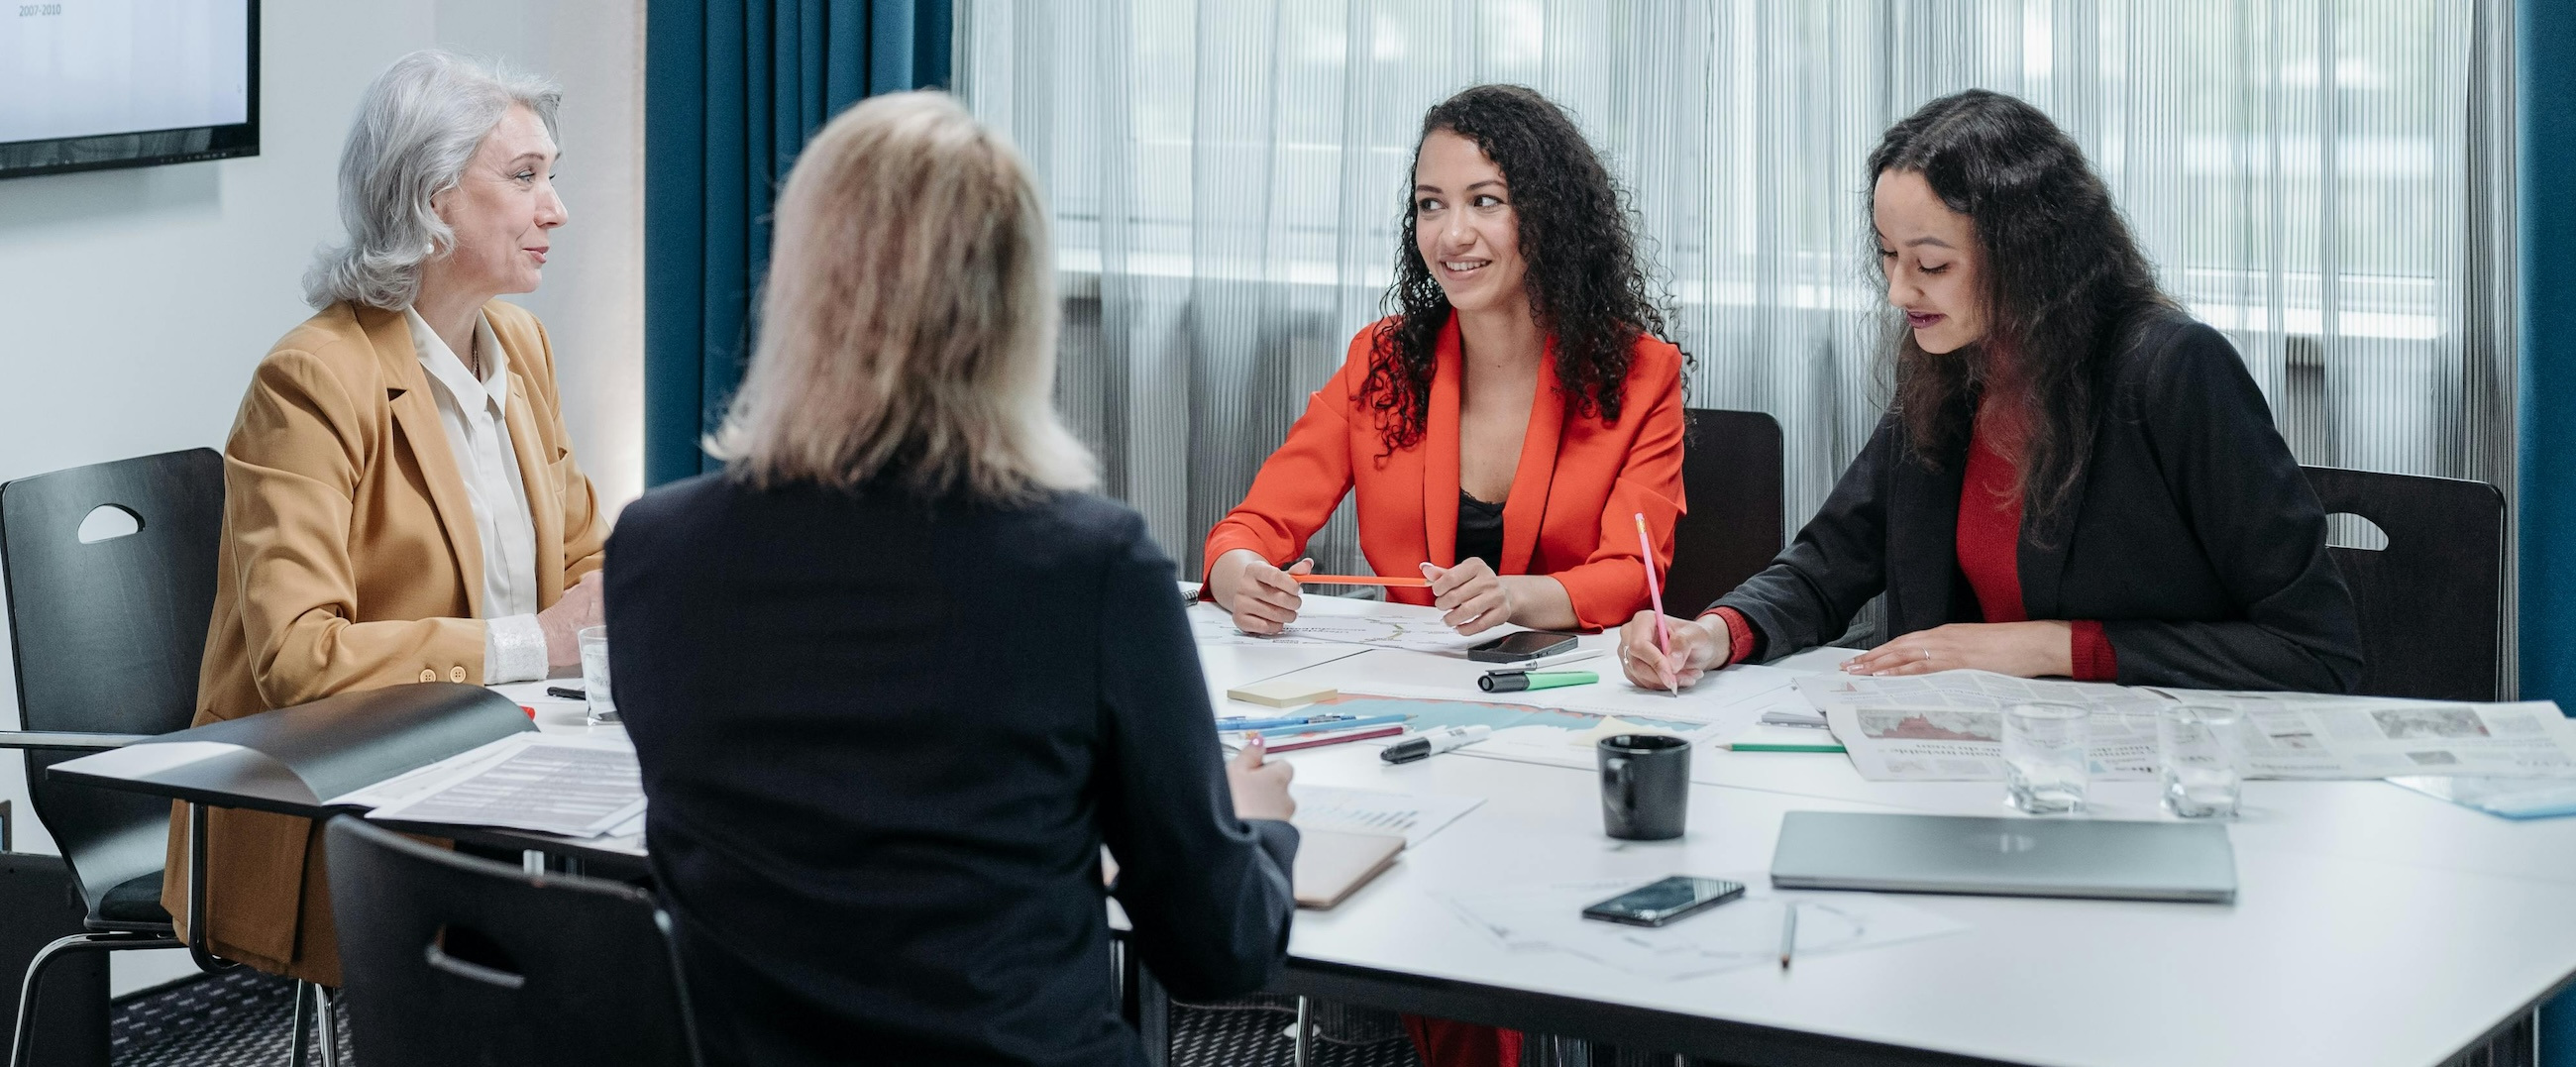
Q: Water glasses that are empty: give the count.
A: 2